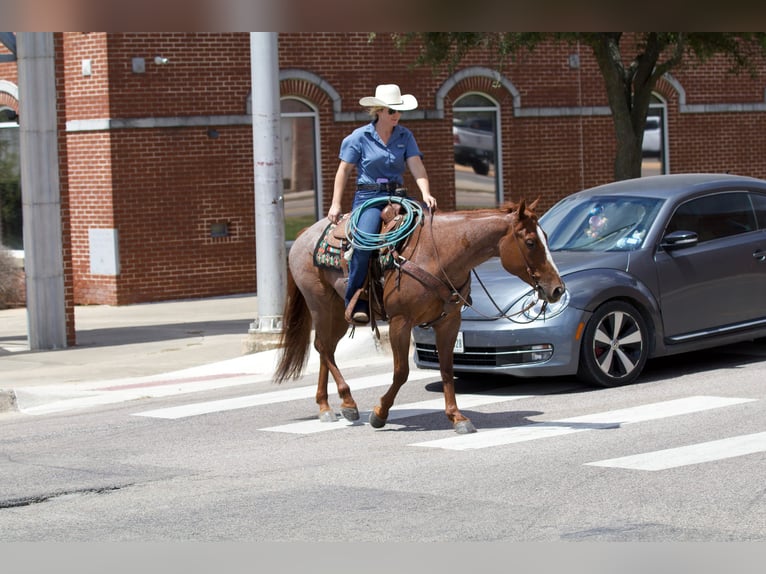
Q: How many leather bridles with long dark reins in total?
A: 1